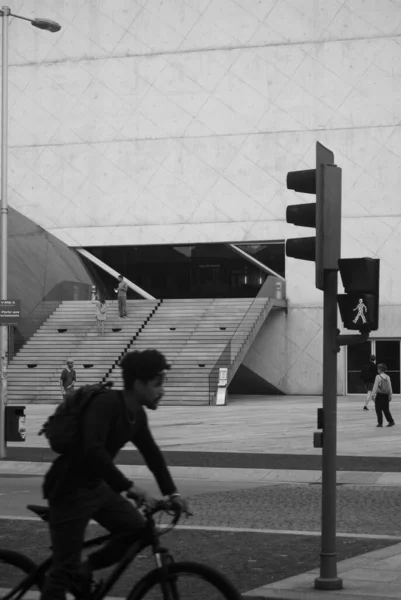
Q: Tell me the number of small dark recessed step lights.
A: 7